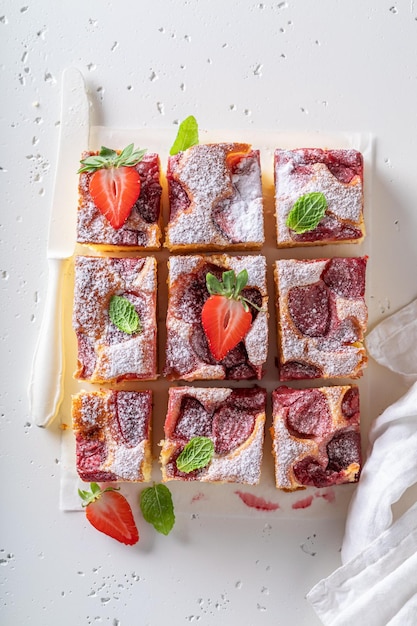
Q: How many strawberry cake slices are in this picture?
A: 9